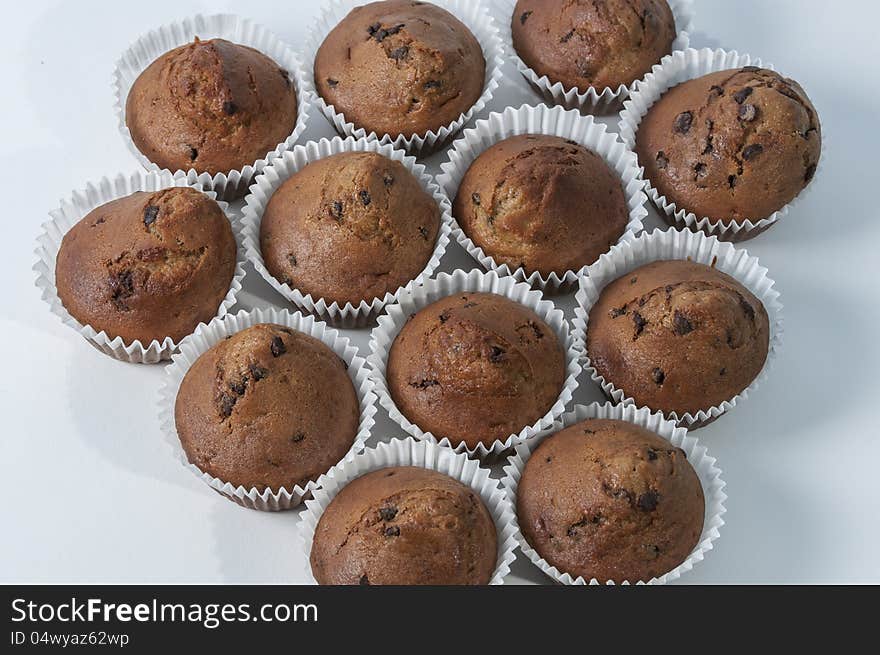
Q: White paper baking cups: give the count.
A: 12